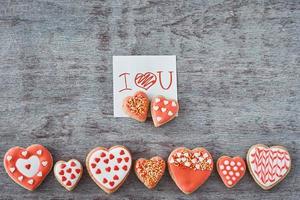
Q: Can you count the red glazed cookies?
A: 6